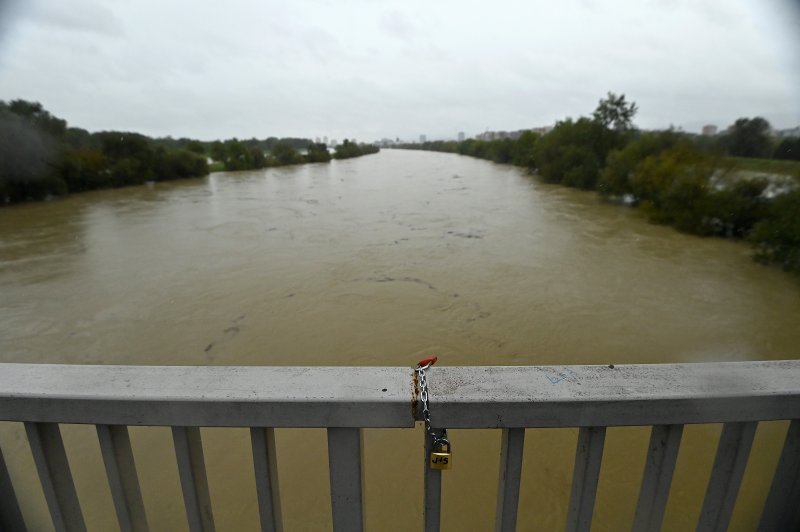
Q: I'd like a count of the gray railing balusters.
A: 12